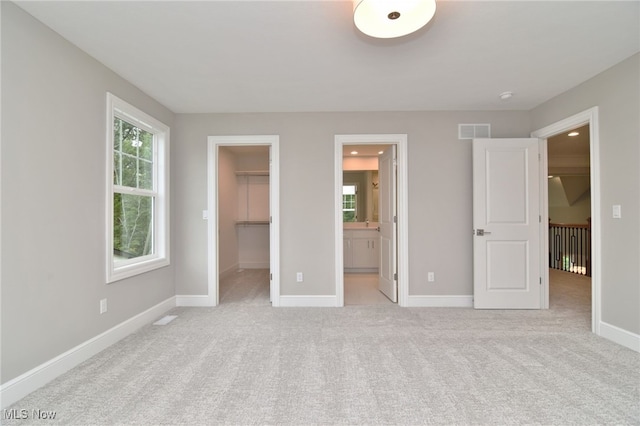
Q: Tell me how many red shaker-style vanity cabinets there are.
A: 0